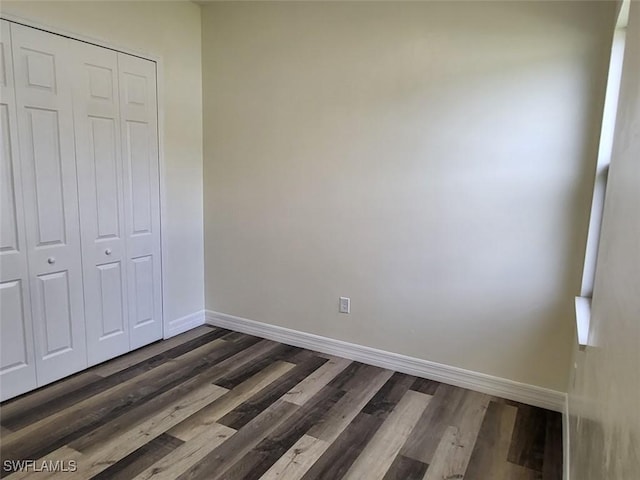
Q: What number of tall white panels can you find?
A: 4